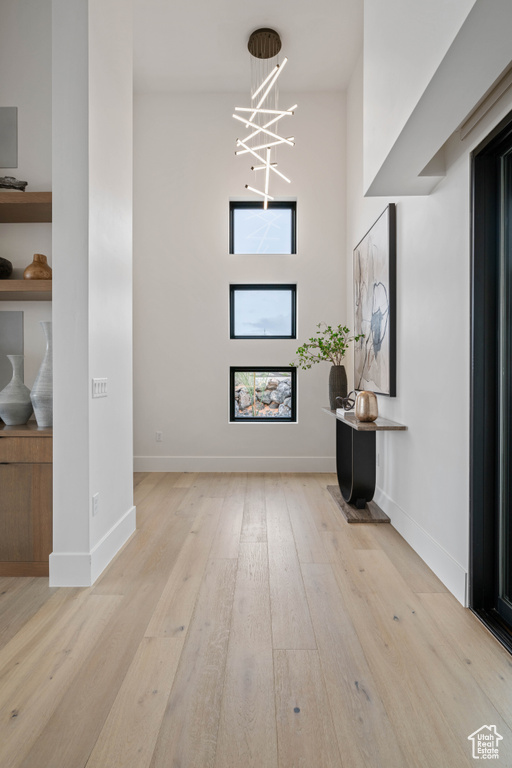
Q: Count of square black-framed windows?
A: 3